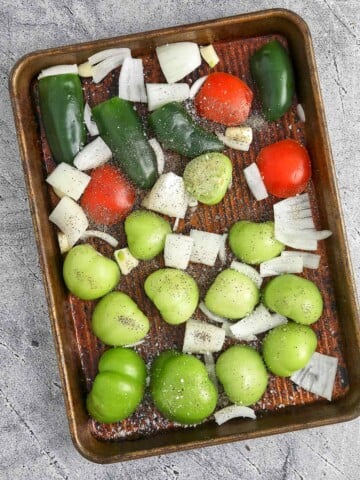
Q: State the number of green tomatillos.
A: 12